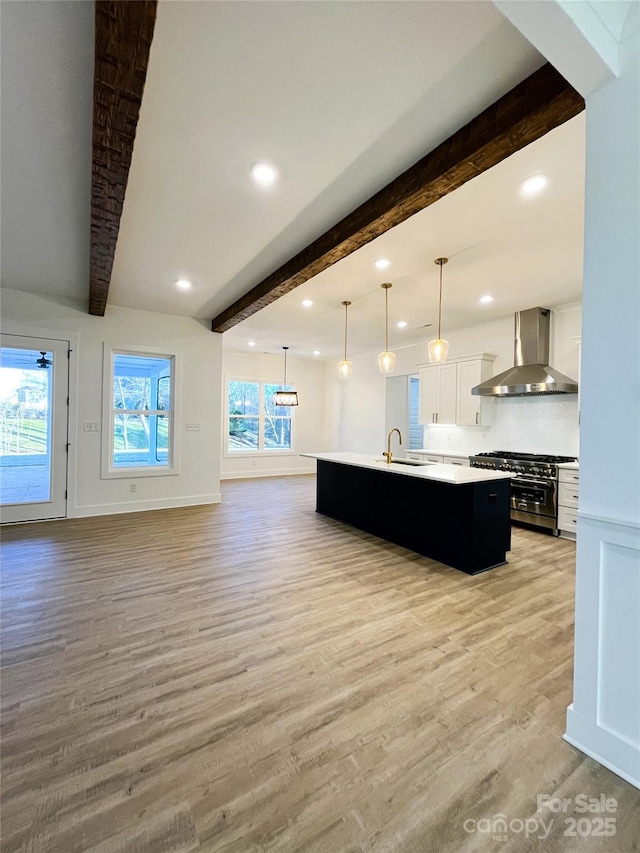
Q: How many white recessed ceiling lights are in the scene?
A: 9